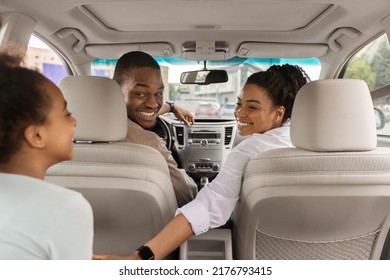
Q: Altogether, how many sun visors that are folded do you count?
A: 2